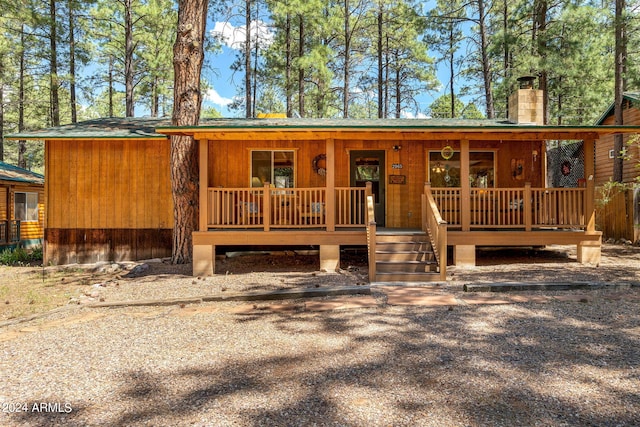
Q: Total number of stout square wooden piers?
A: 4